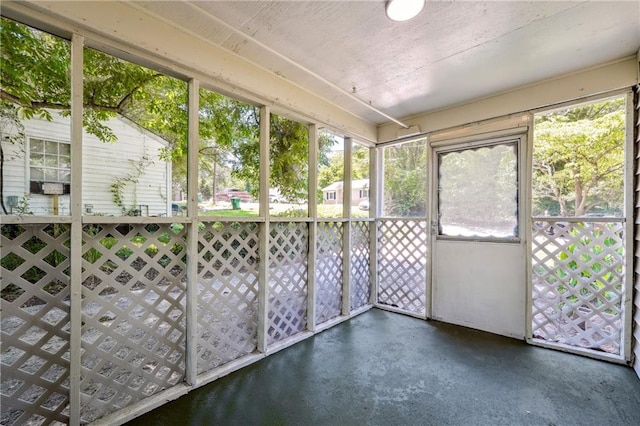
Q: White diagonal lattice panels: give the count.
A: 8